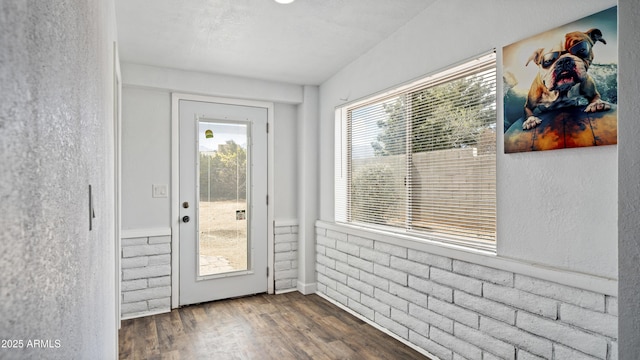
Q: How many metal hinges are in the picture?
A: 3